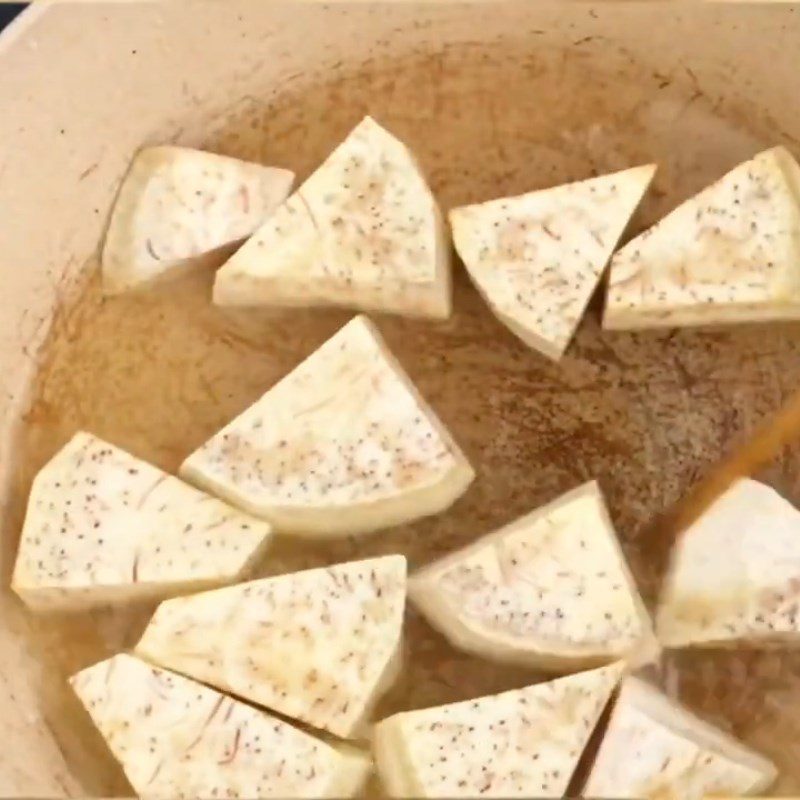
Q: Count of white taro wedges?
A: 12